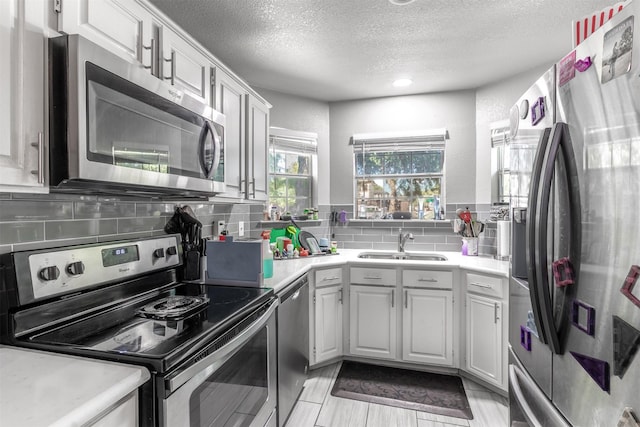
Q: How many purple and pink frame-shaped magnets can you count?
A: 5